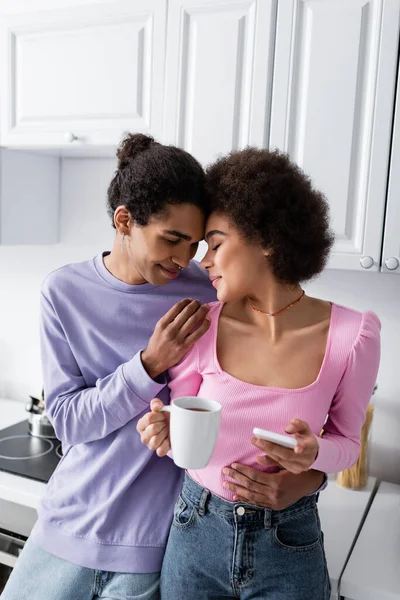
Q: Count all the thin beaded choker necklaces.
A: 1